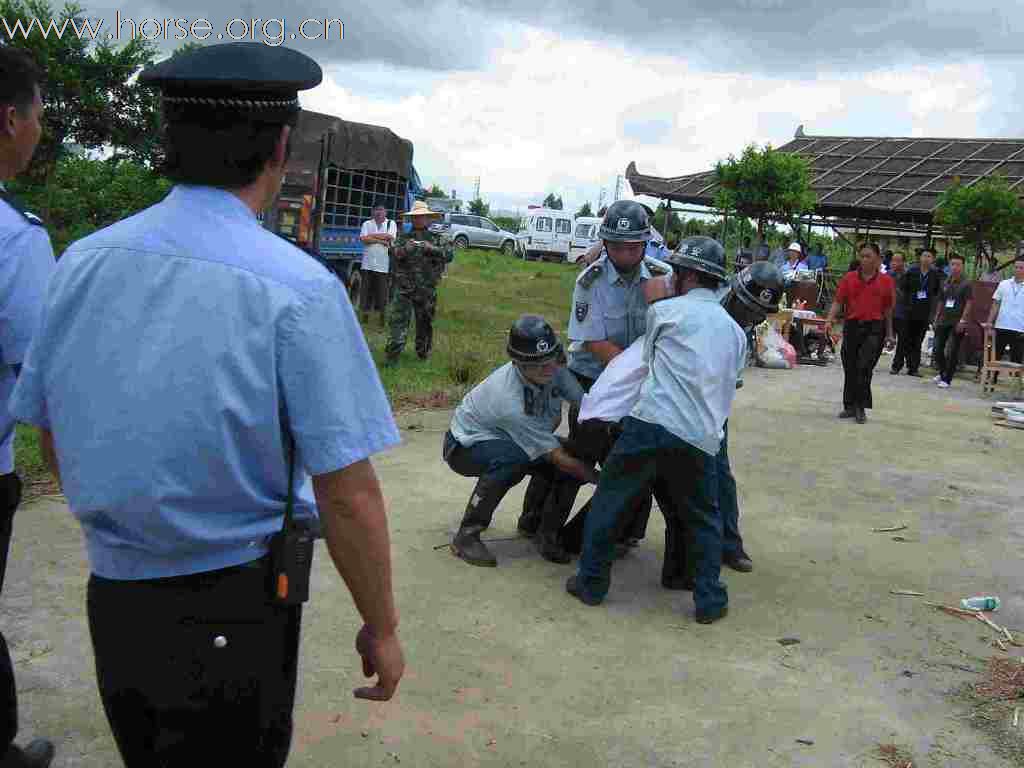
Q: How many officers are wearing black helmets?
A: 4